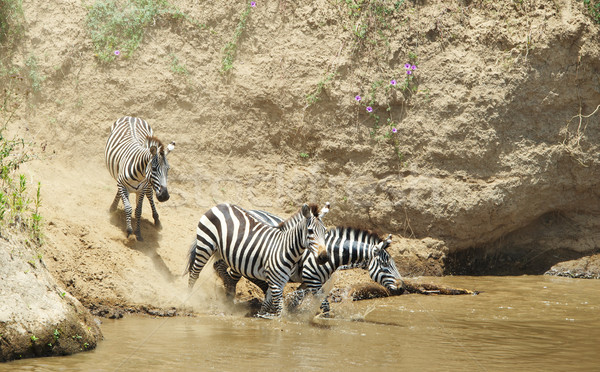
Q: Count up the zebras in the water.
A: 2